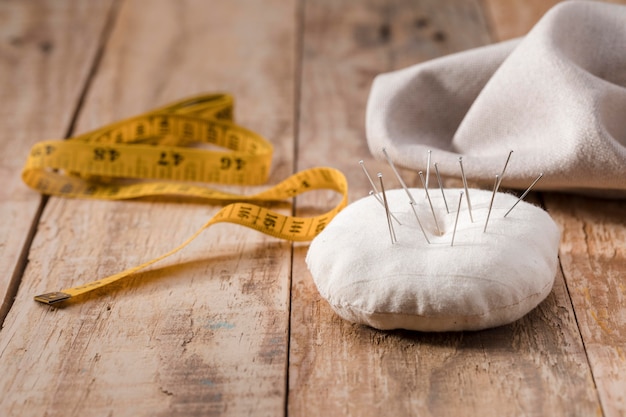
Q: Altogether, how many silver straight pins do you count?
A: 13